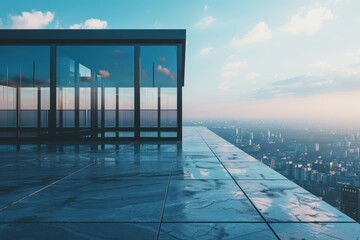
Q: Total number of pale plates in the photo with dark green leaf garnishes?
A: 0